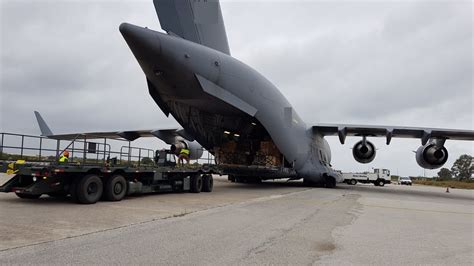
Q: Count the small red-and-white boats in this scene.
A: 0